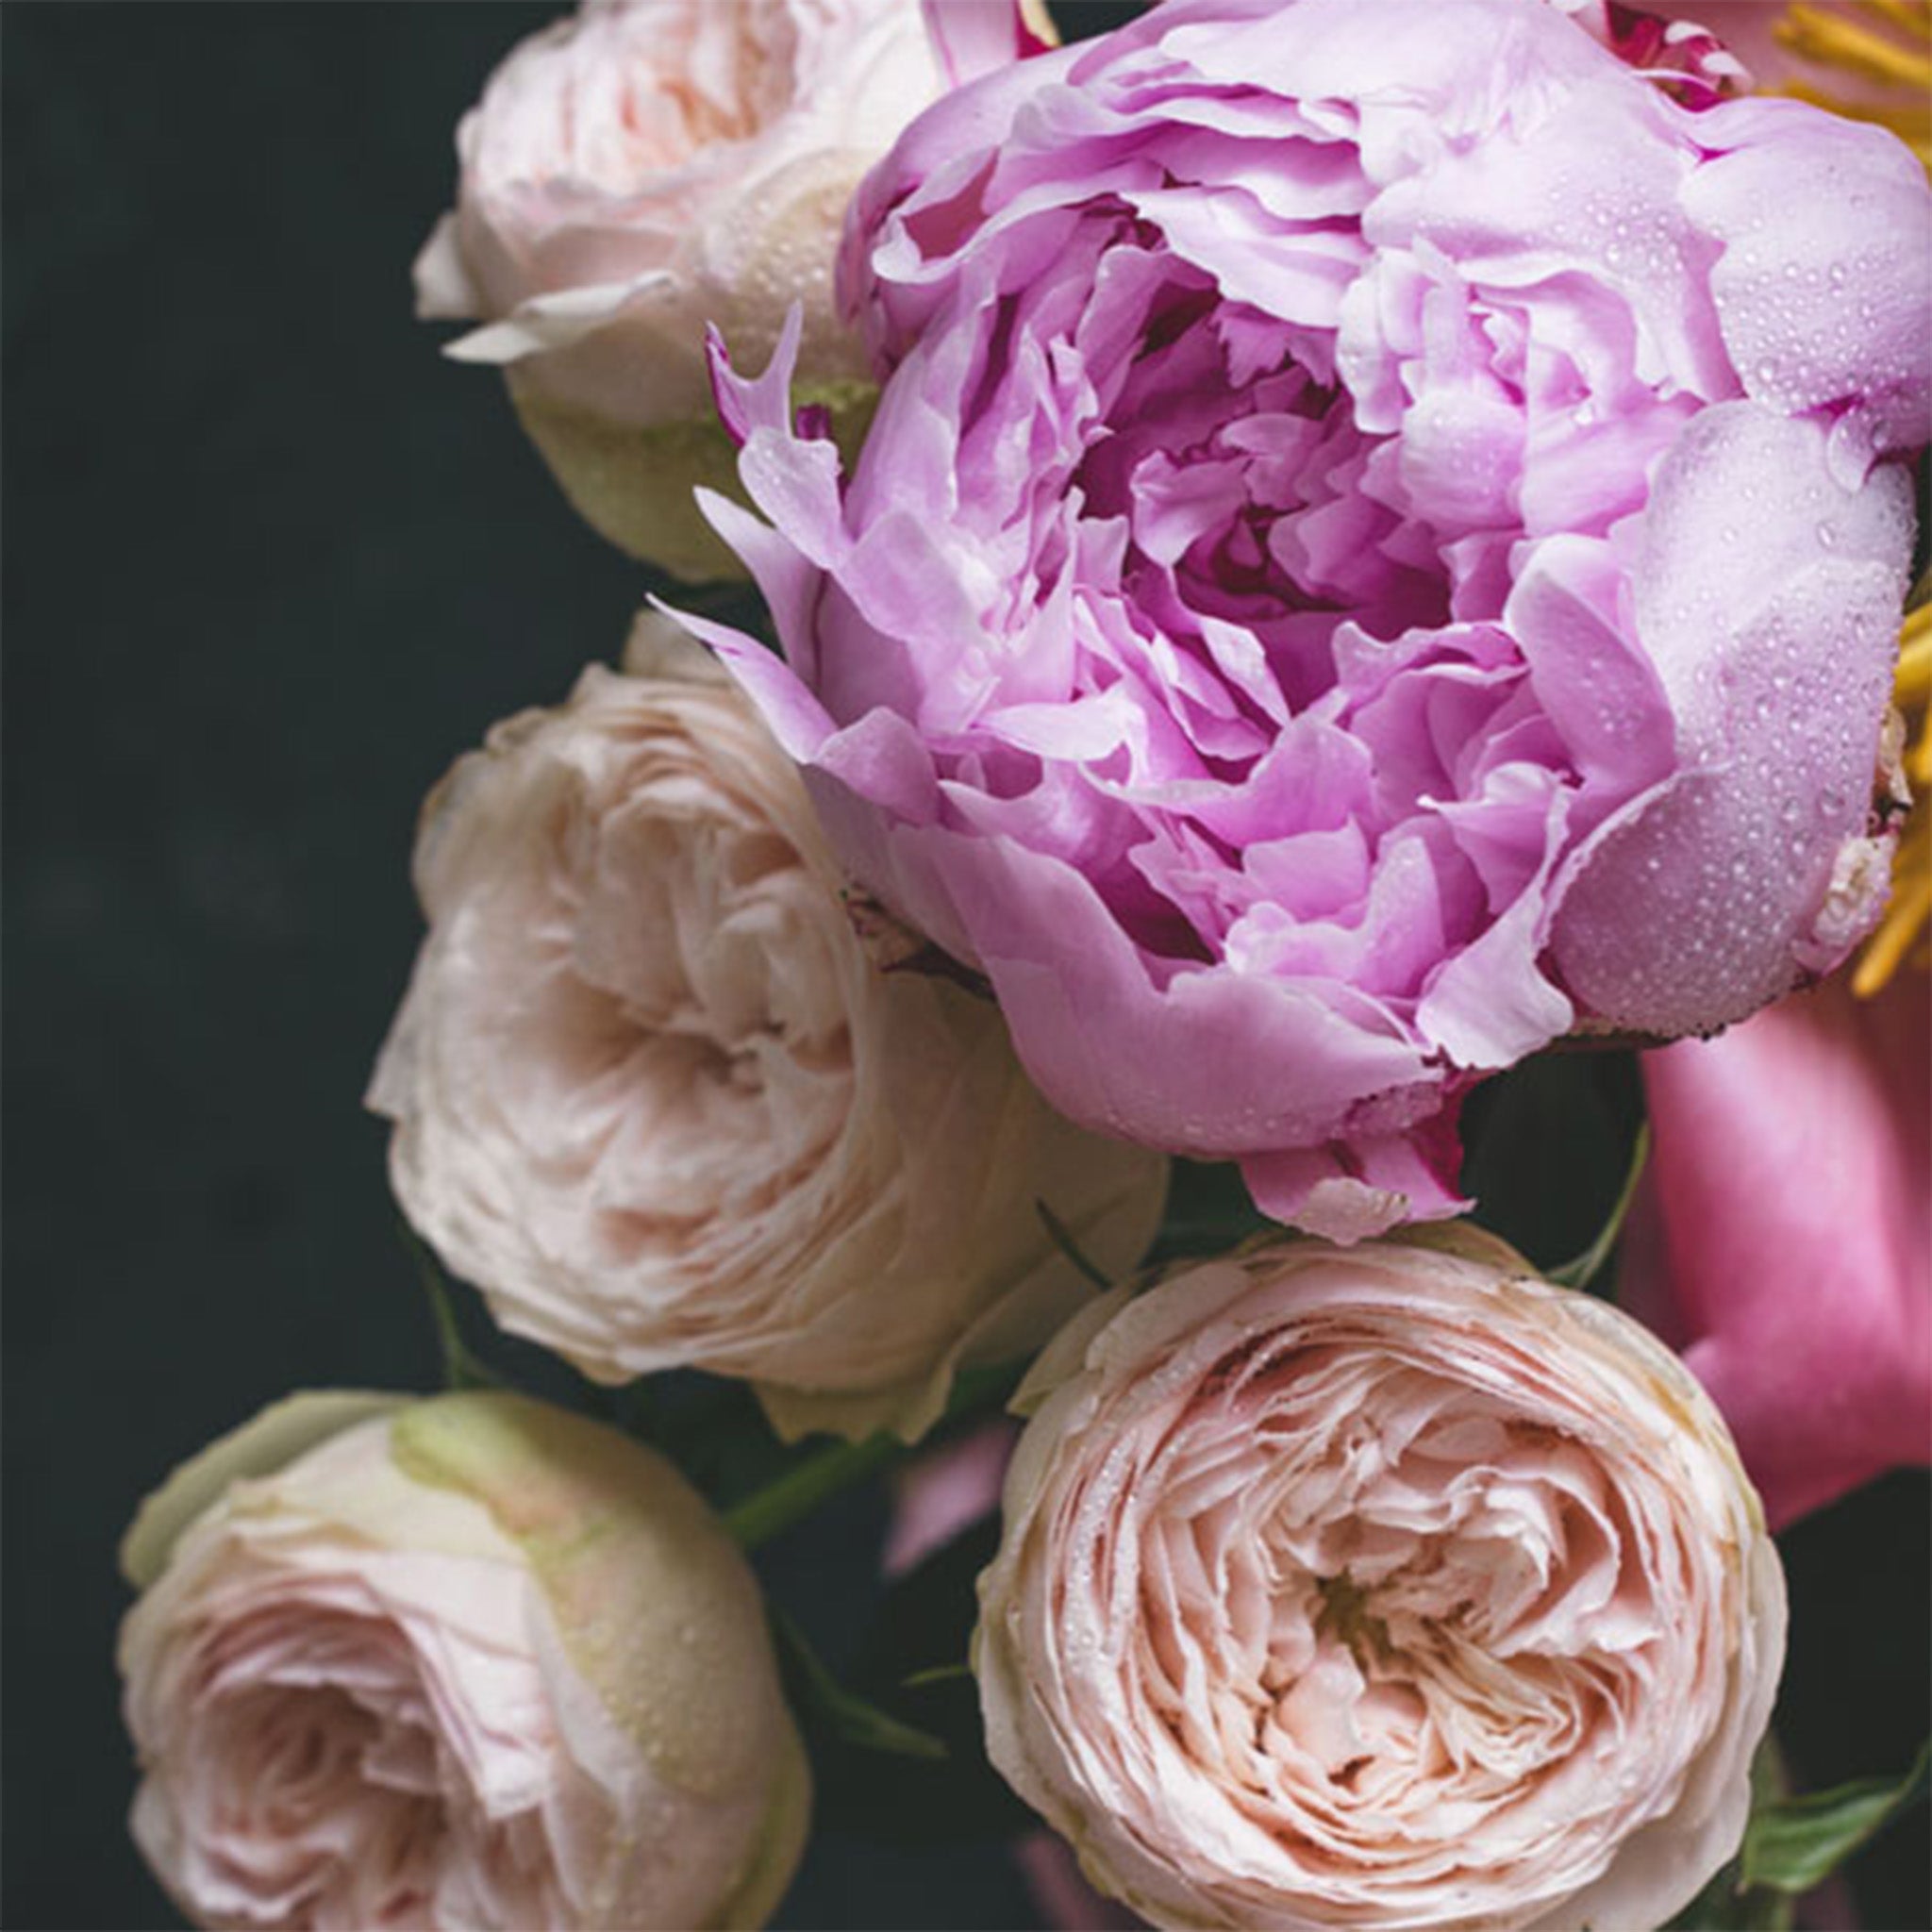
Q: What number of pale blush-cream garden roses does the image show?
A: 4